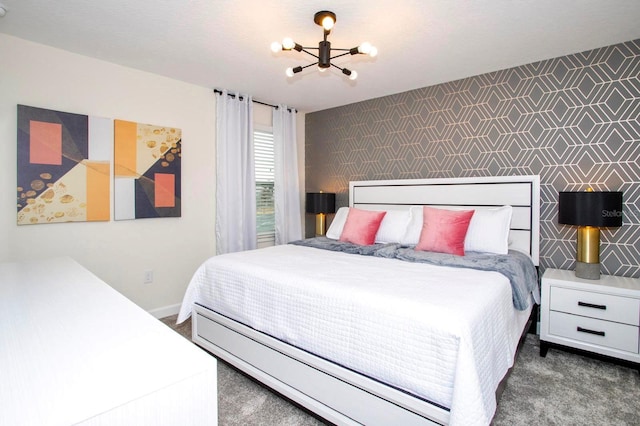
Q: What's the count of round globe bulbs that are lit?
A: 8